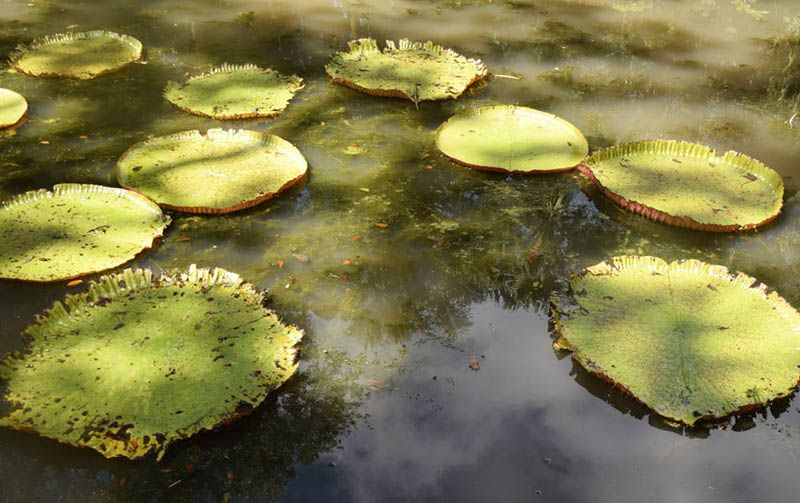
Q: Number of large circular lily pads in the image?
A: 10